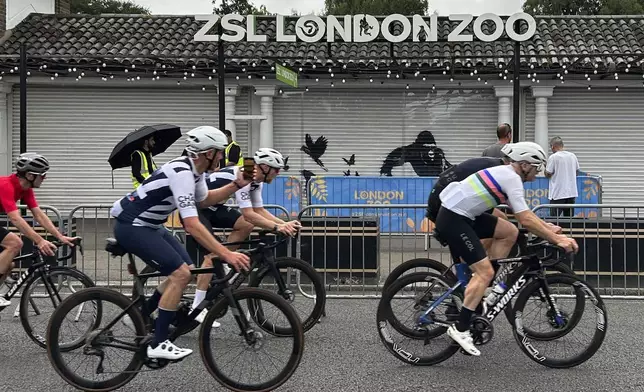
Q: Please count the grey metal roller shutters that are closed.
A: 3